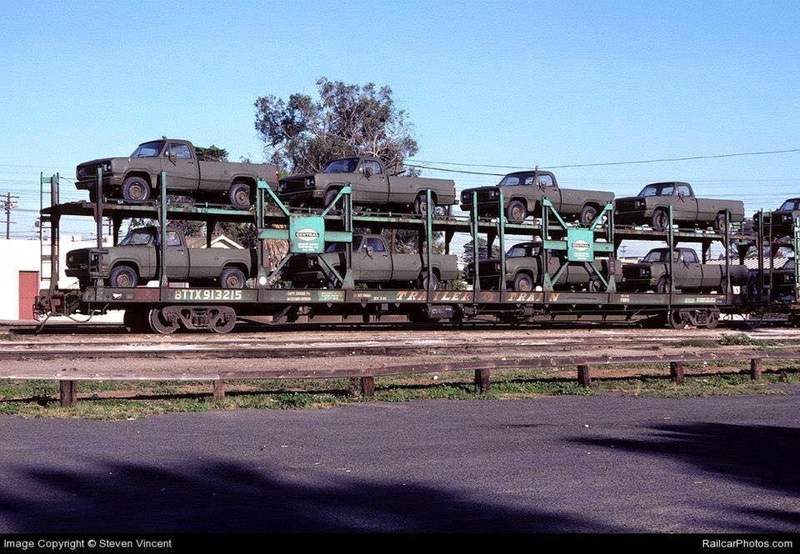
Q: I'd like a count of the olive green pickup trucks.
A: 10